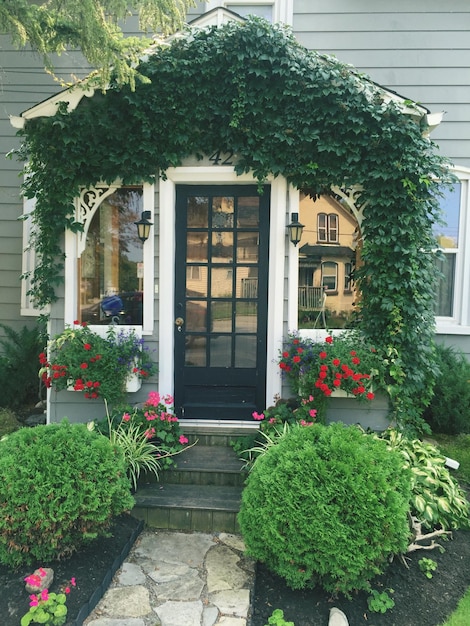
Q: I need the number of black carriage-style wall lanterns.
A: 2